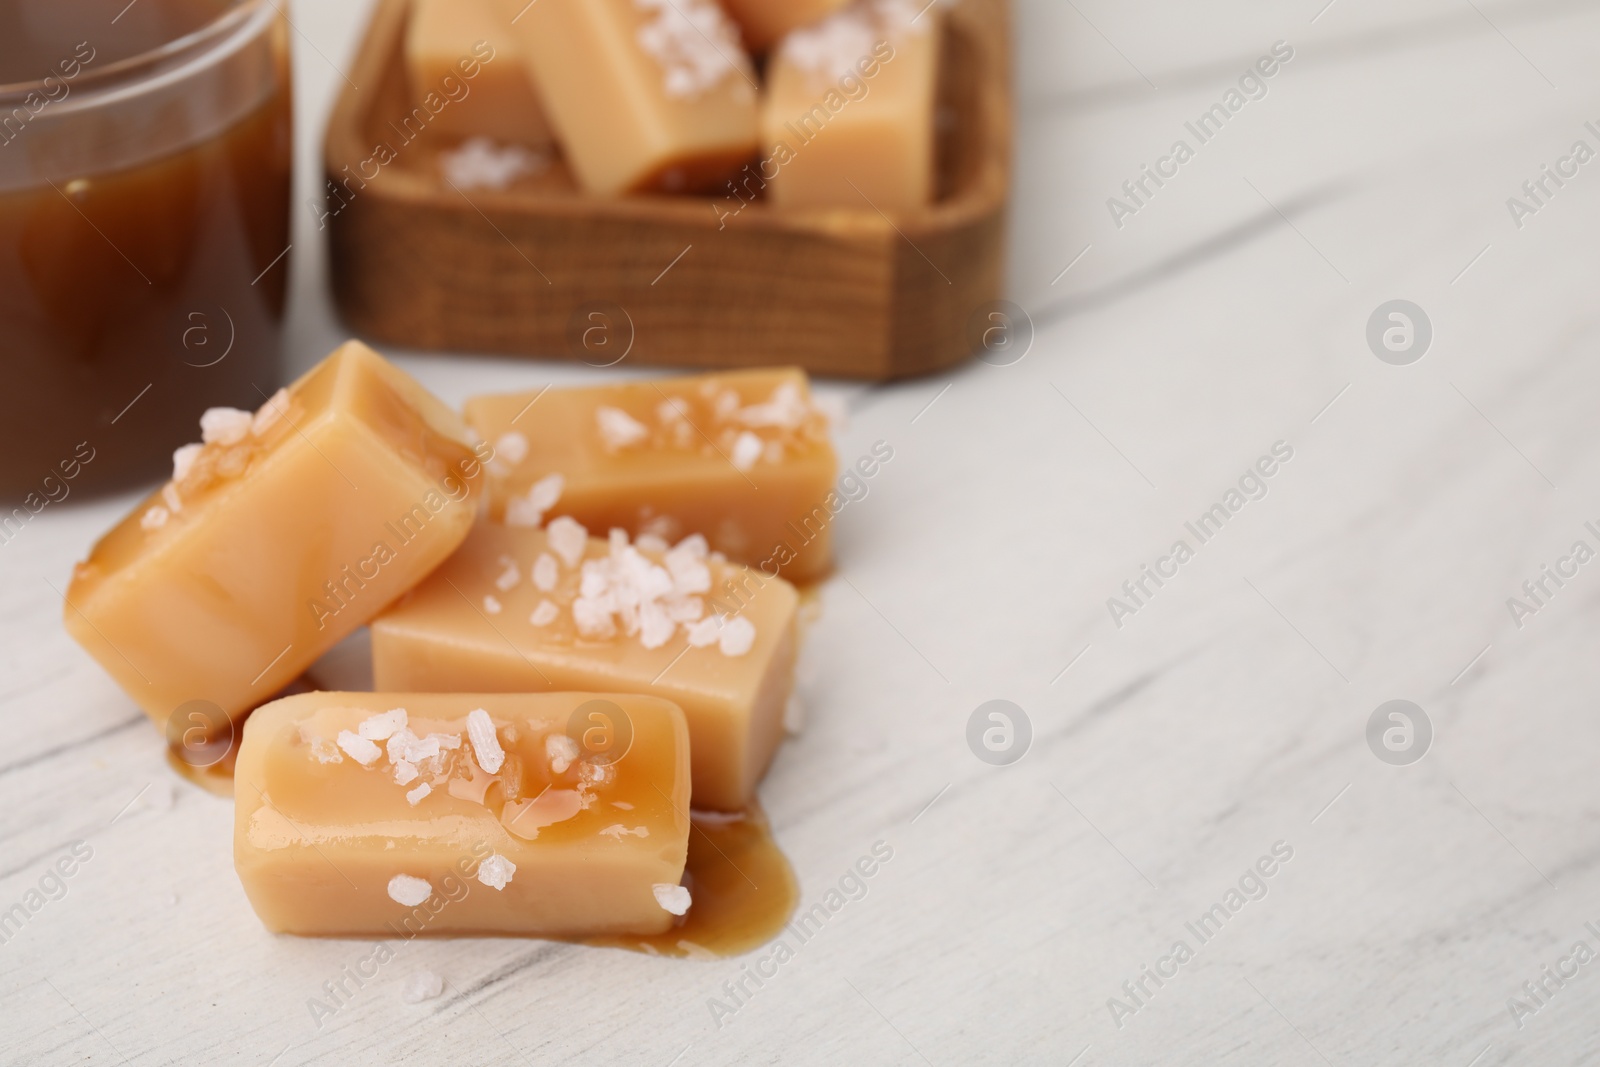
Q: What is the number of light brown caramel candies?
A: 8